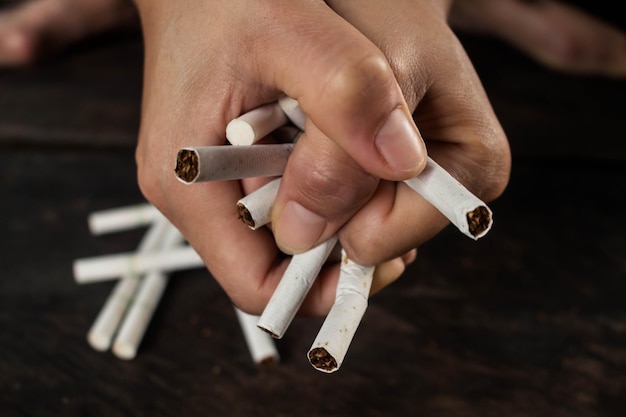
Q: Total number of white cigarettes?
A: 12